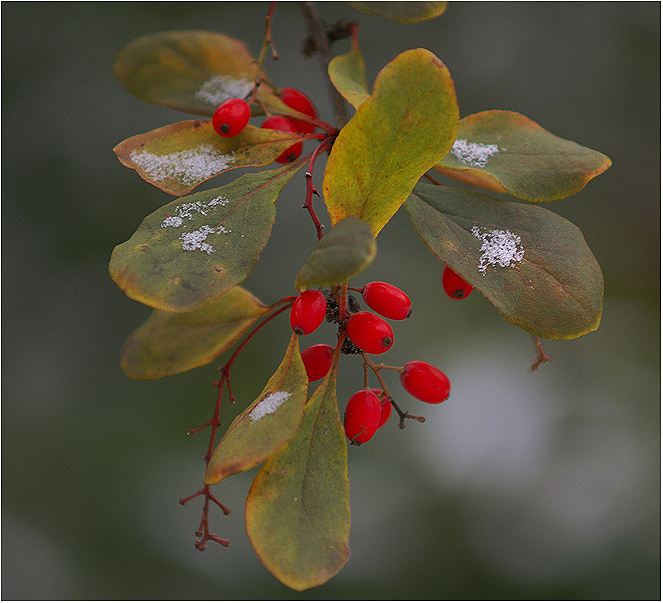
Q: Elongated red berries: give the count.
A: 11